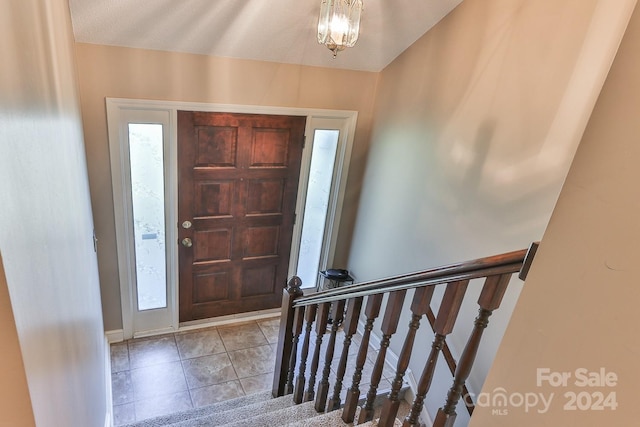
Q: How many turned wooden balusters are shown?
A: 10